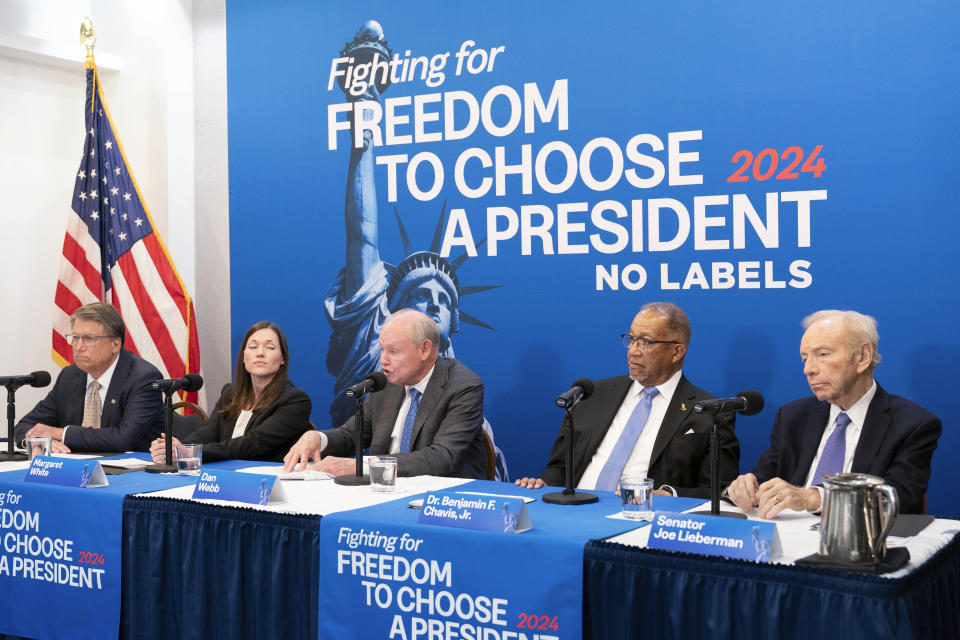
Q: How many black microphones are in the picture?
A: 5